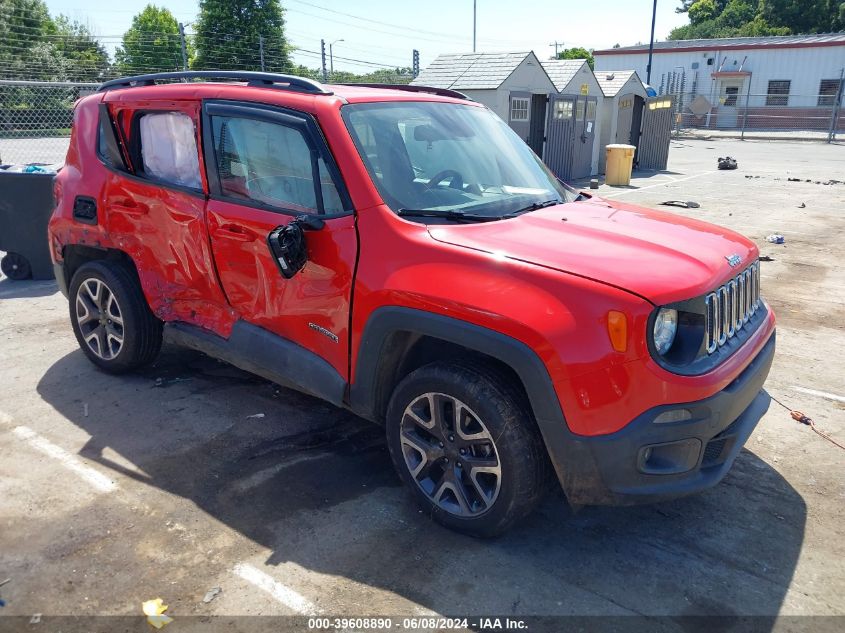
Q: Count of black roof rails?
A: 2